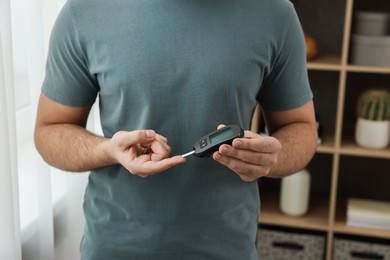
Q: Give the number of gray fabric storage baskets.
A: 2